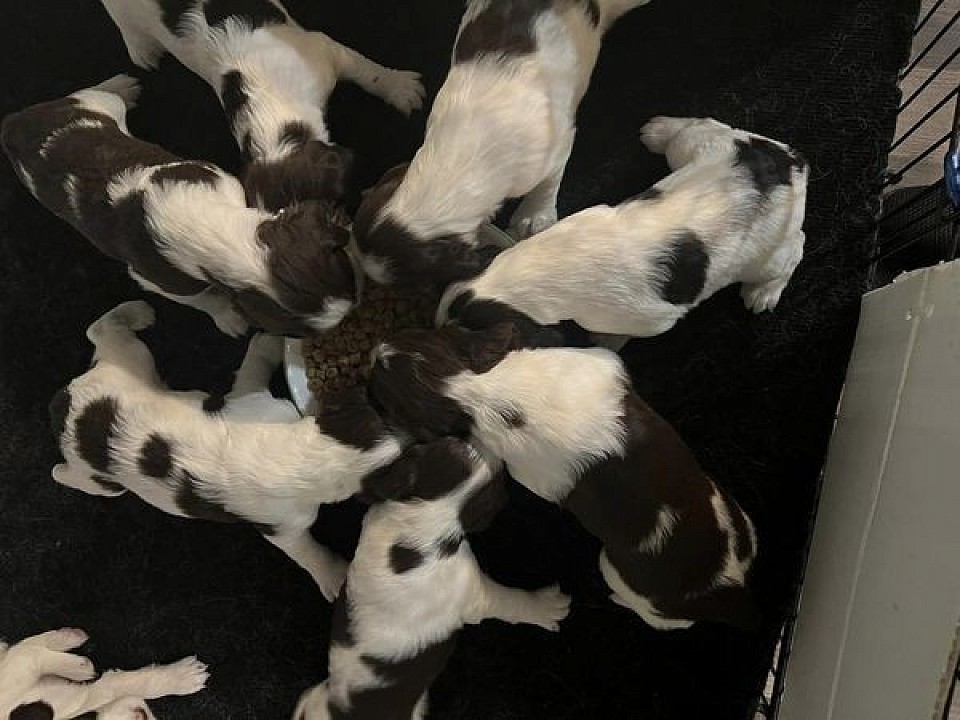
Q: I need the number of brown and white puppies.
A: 8